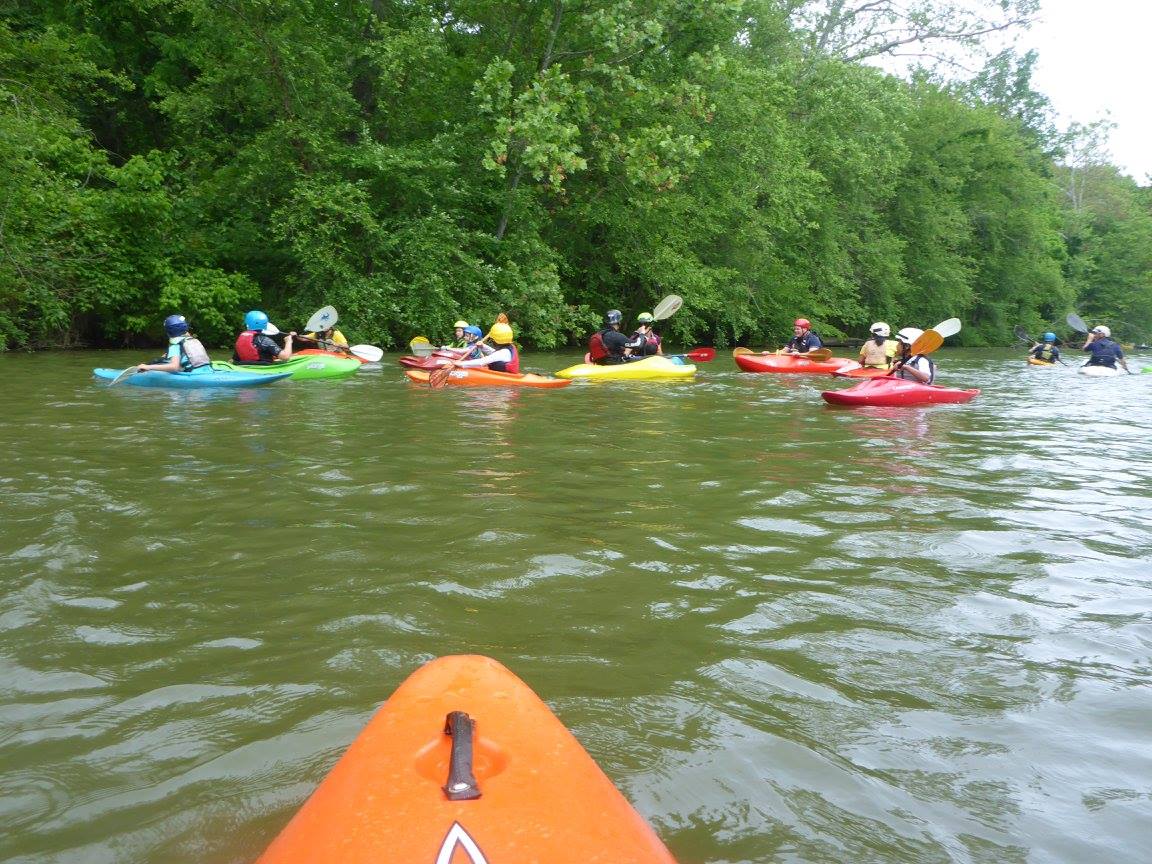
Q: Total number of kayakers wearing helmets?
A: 12